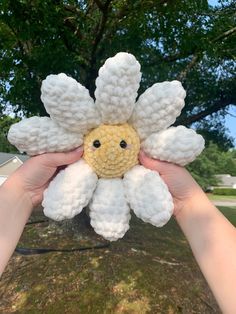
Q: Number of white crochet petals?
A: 8